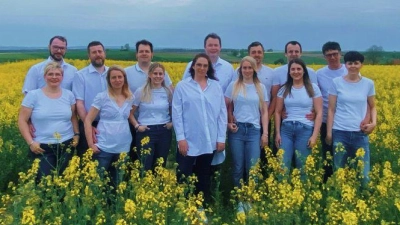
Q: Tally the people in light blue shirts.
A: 14